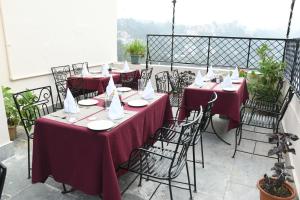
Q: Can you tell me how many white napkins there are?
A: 11